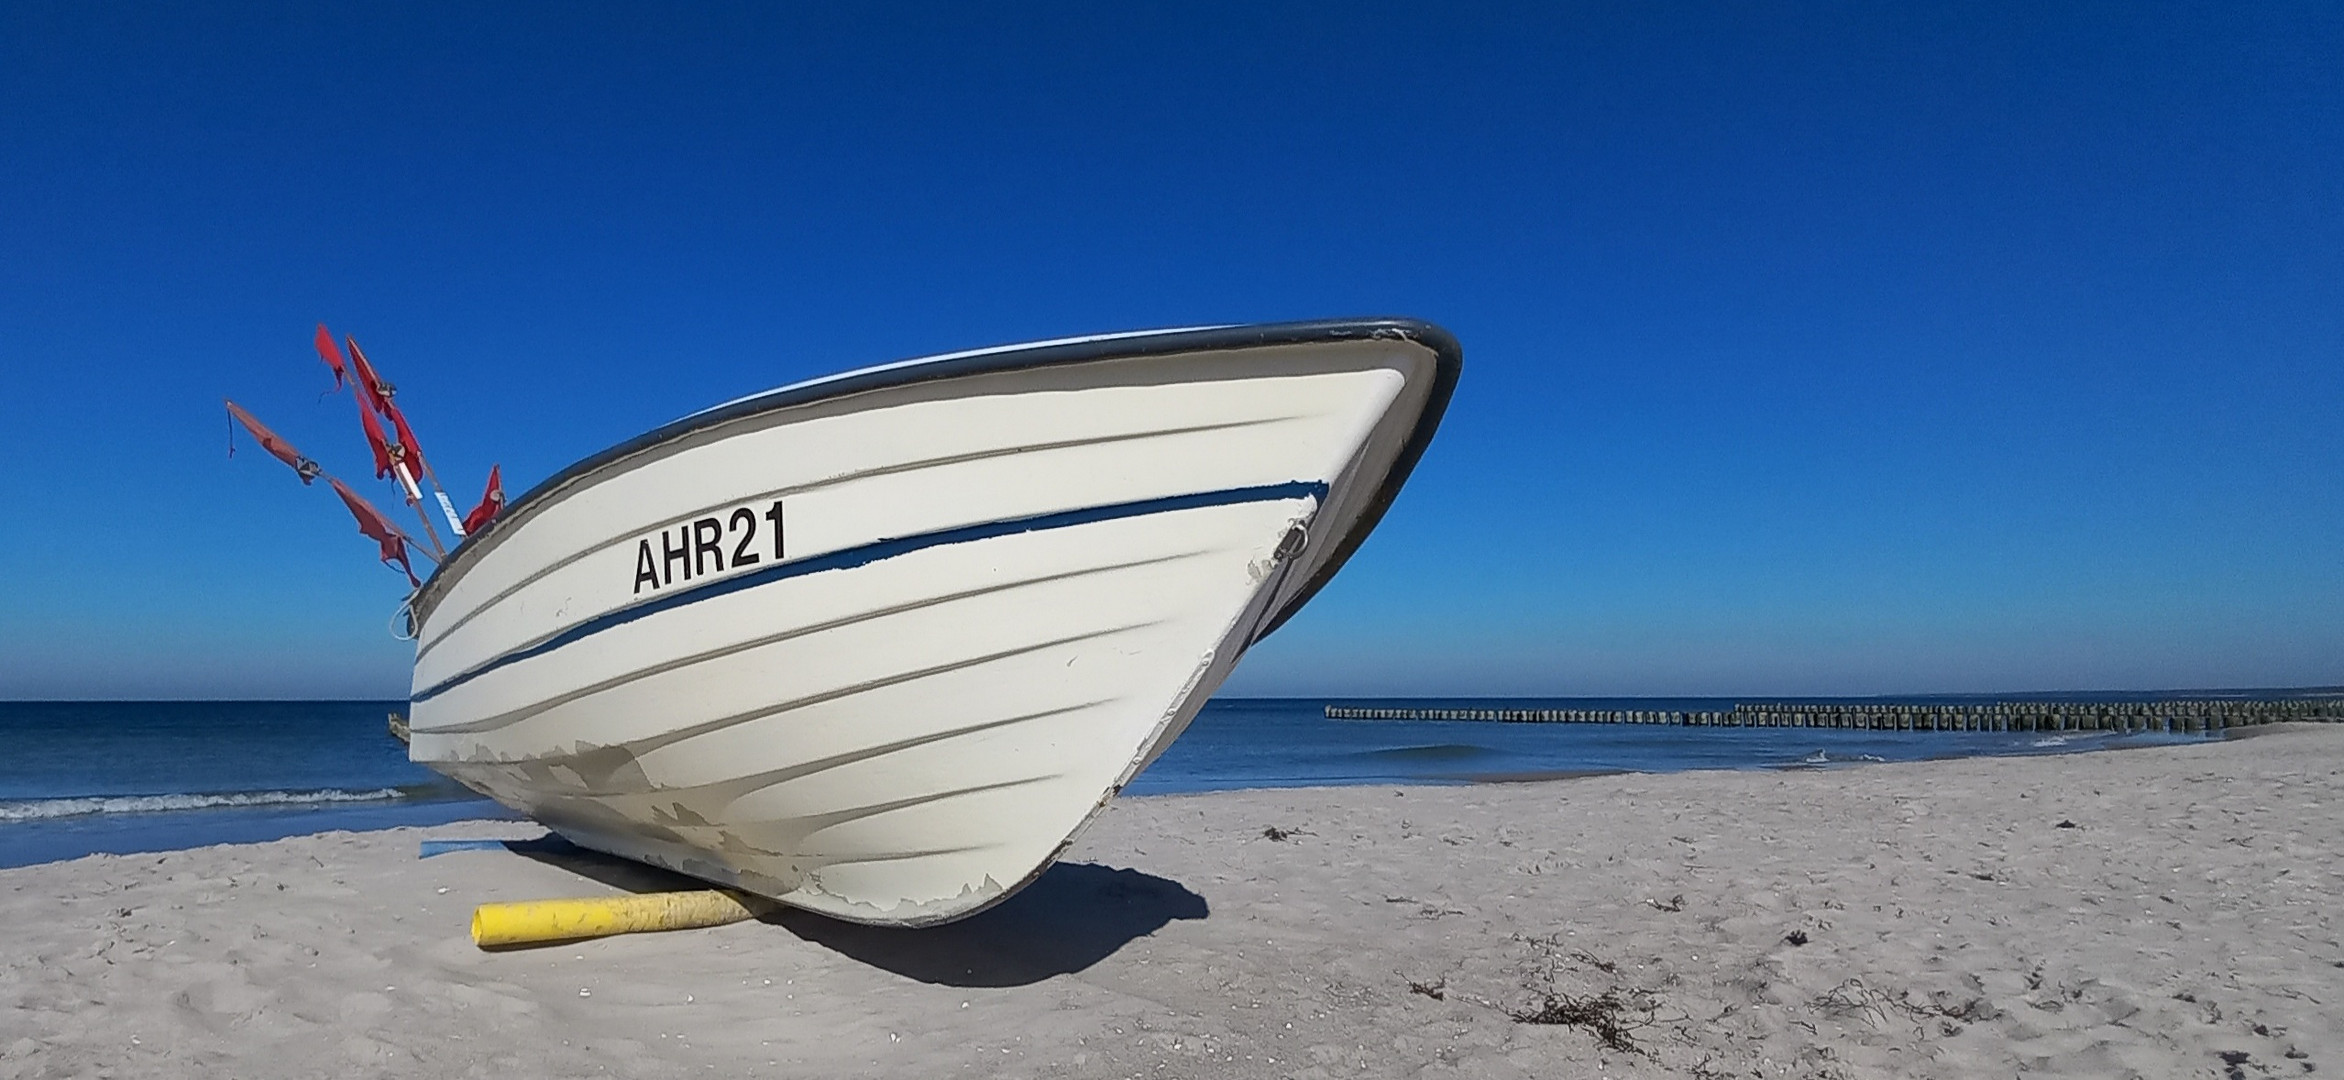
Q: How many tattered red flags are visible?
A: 7